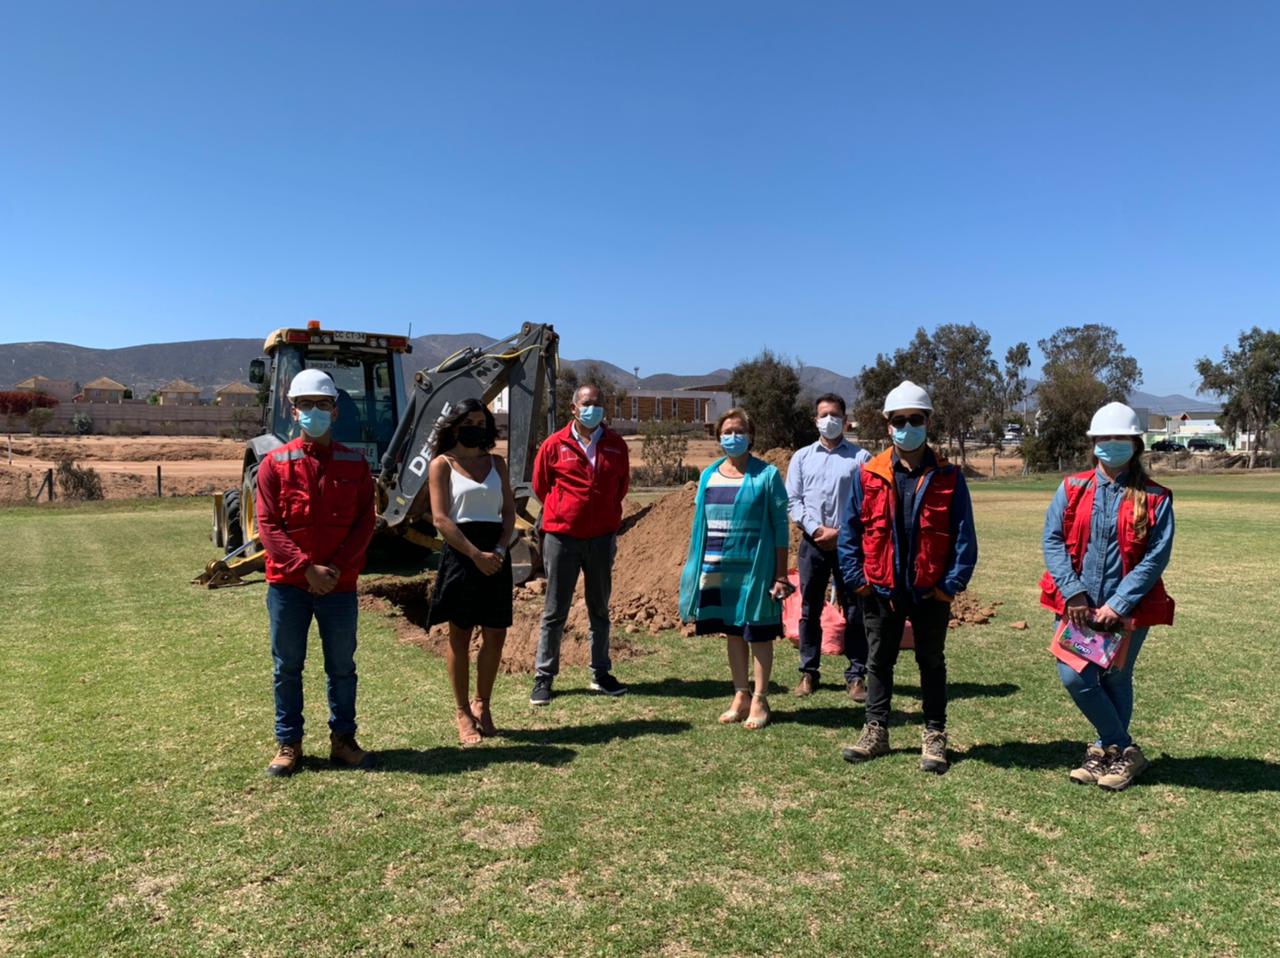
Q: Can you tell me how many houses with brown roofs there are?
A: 4